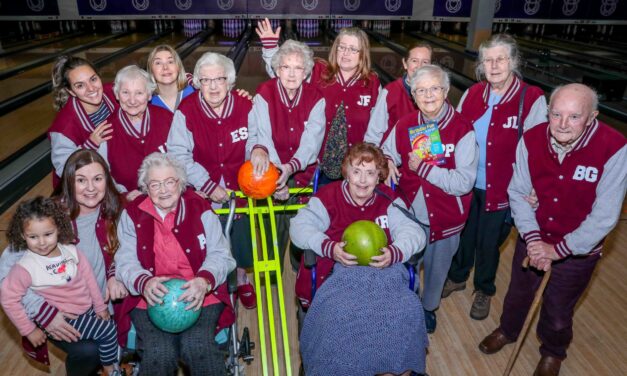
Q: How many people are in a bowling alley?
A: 14